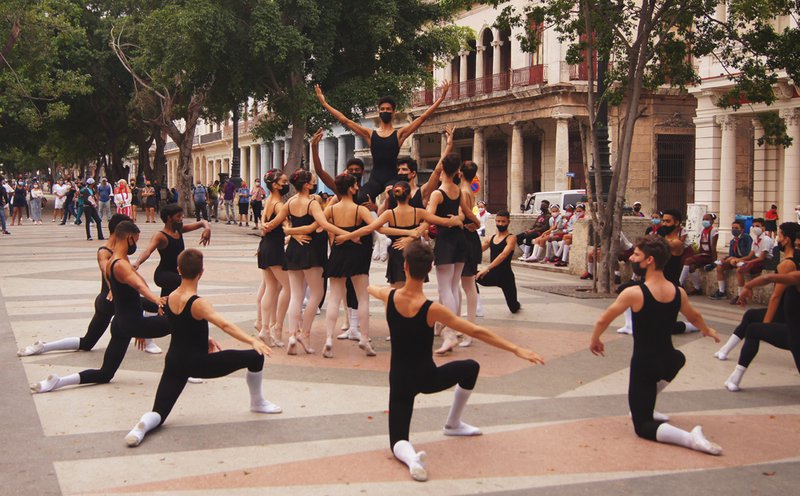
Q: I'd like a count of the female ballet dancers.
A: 6